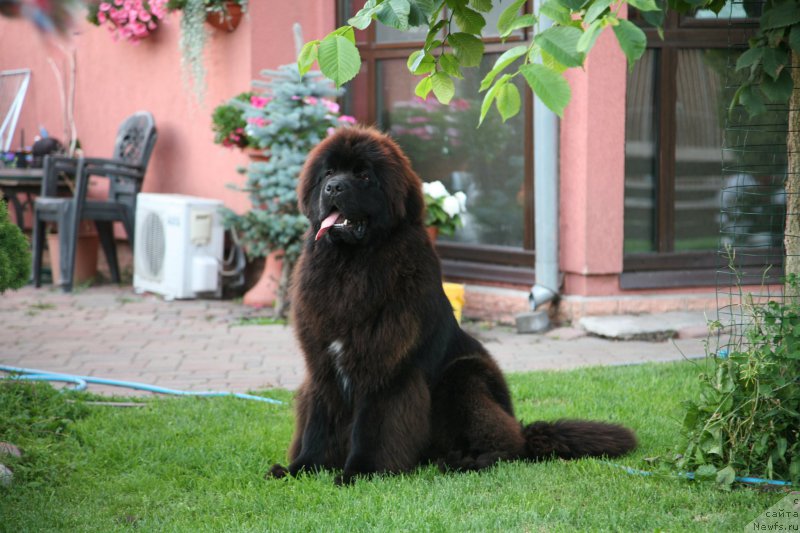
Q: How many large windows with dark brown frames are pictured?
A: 2